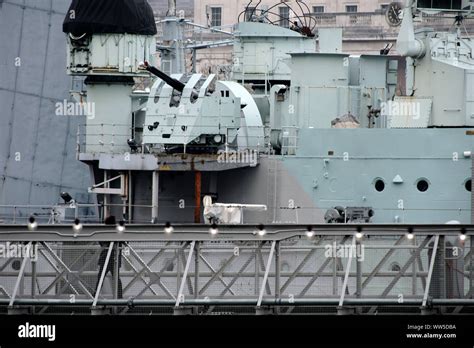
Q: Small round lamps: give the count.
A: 10